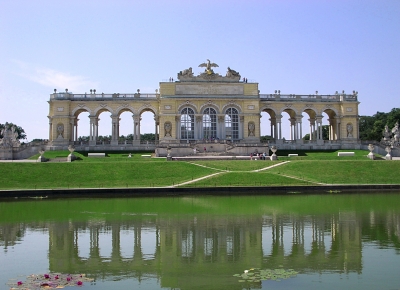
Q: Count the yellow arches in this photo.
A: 11